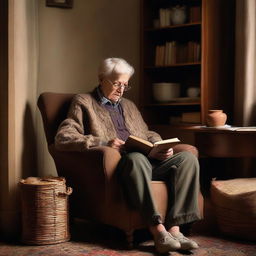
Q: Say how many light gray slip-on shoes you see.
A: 2